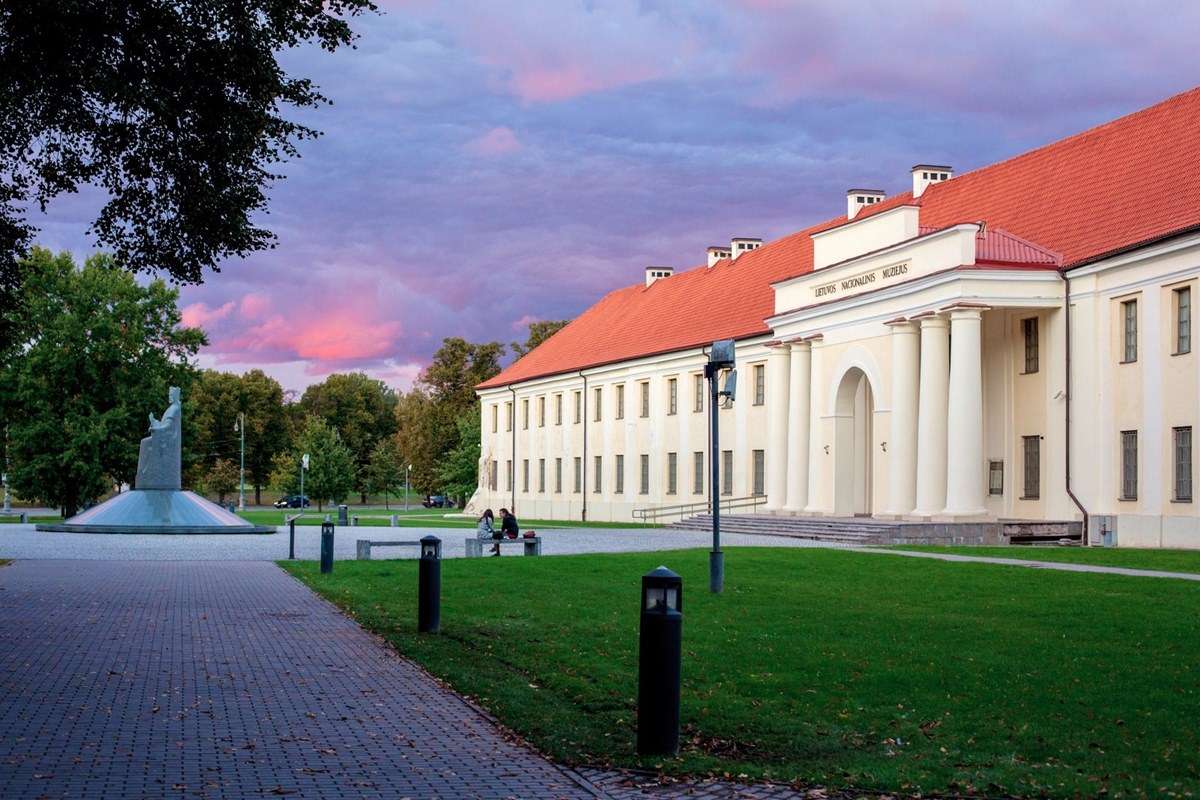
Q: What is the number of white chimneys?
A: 5